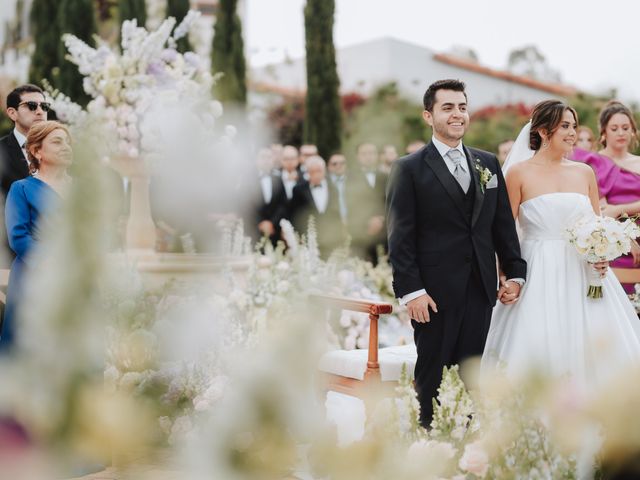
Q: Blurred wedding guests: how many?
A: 11